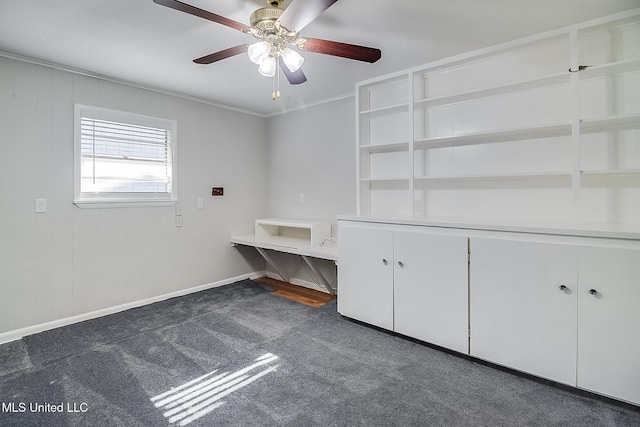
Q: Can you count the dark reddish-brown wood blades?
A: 3